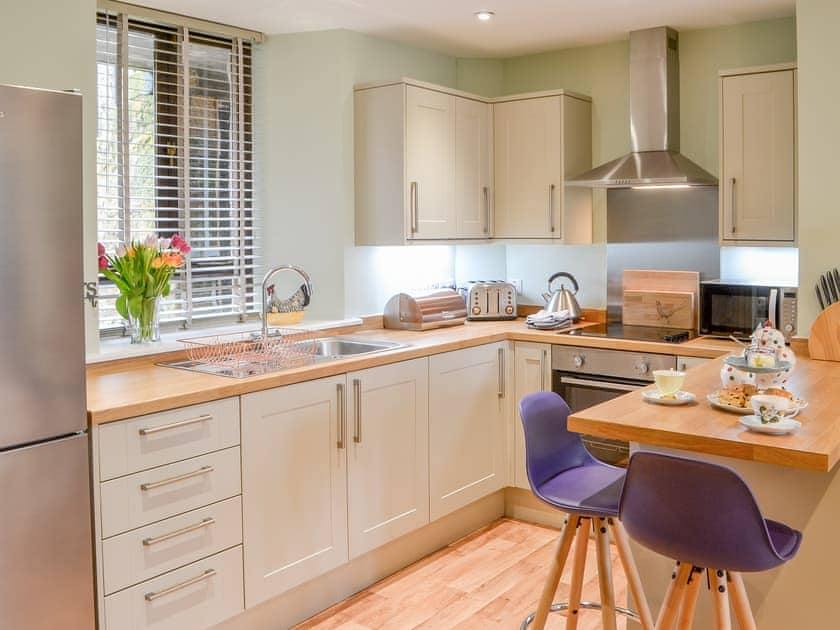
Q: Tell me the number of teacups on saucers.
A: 2